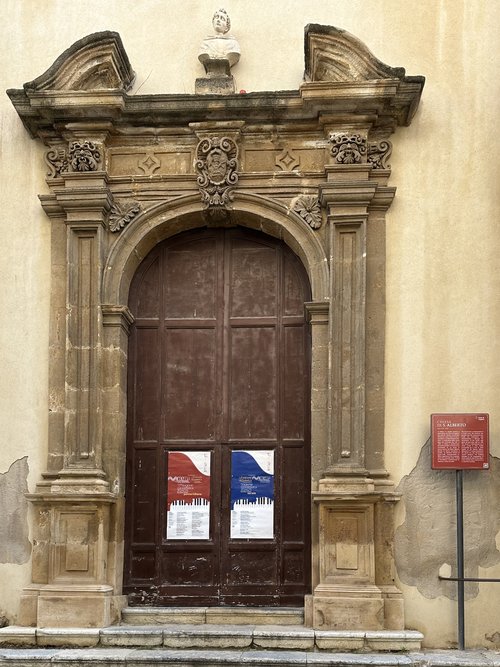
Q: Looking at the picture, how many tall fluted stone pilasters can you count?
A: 2